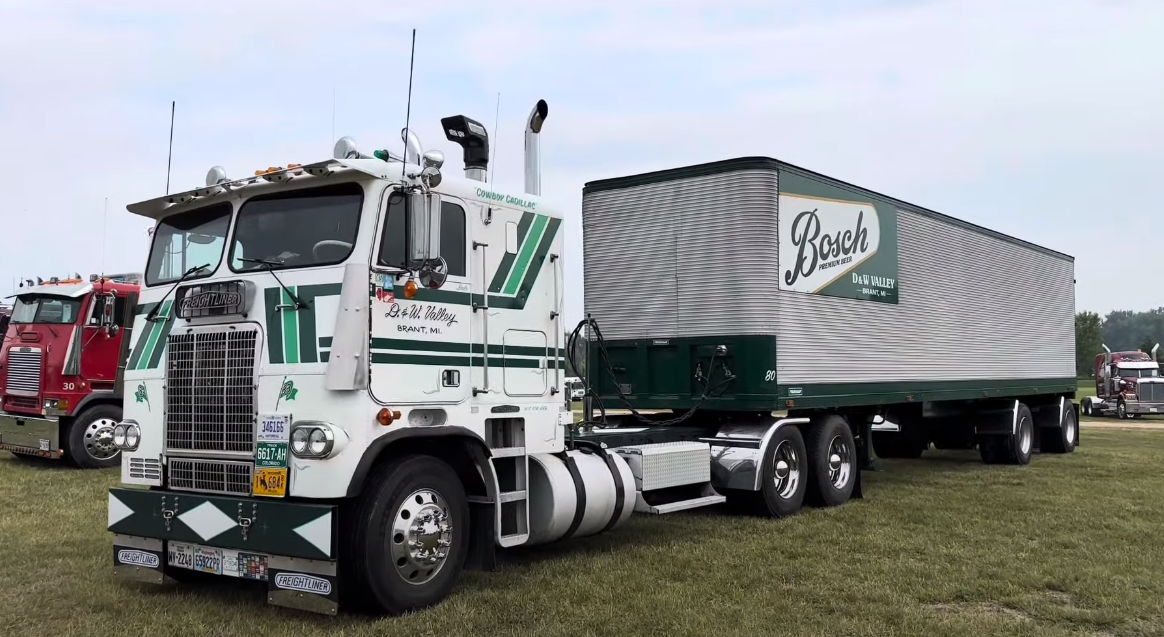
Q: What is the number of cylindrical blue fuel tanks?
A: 0